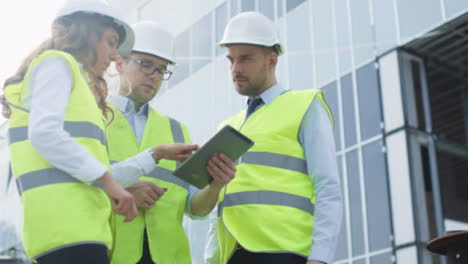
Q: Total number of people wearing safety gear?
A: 3